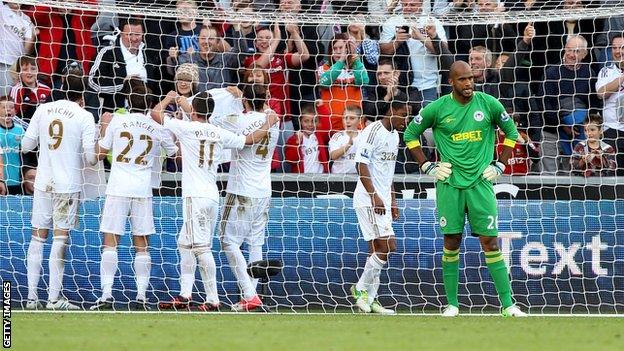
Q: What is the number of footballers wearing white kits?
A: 5